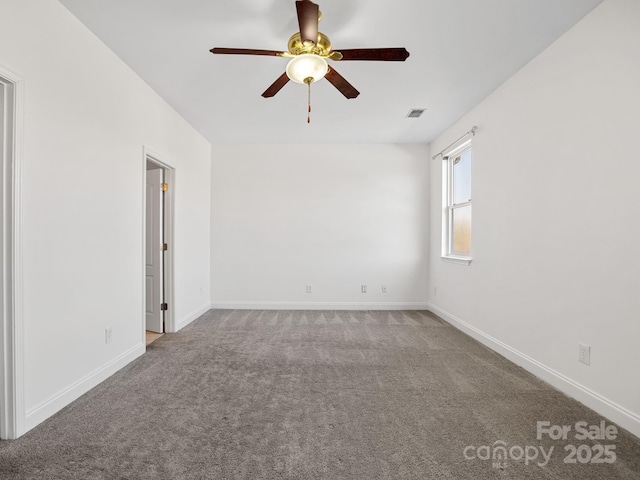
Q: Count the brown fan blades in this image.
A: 5